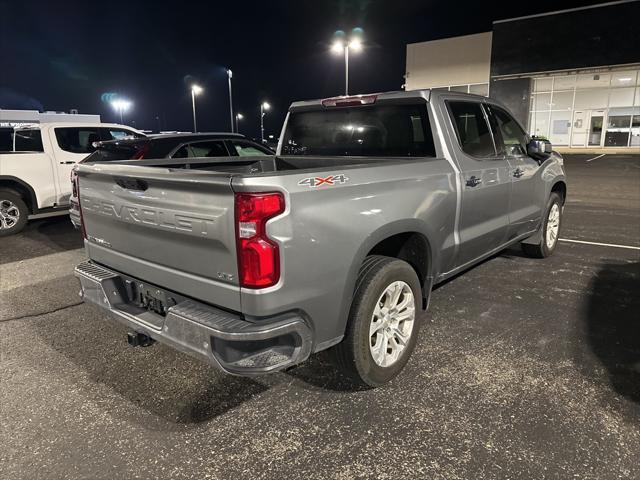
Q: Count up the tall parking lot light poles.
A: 6